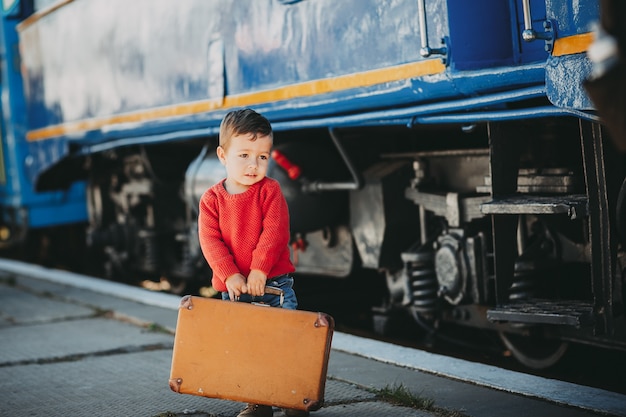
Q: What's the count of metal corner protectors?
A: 4